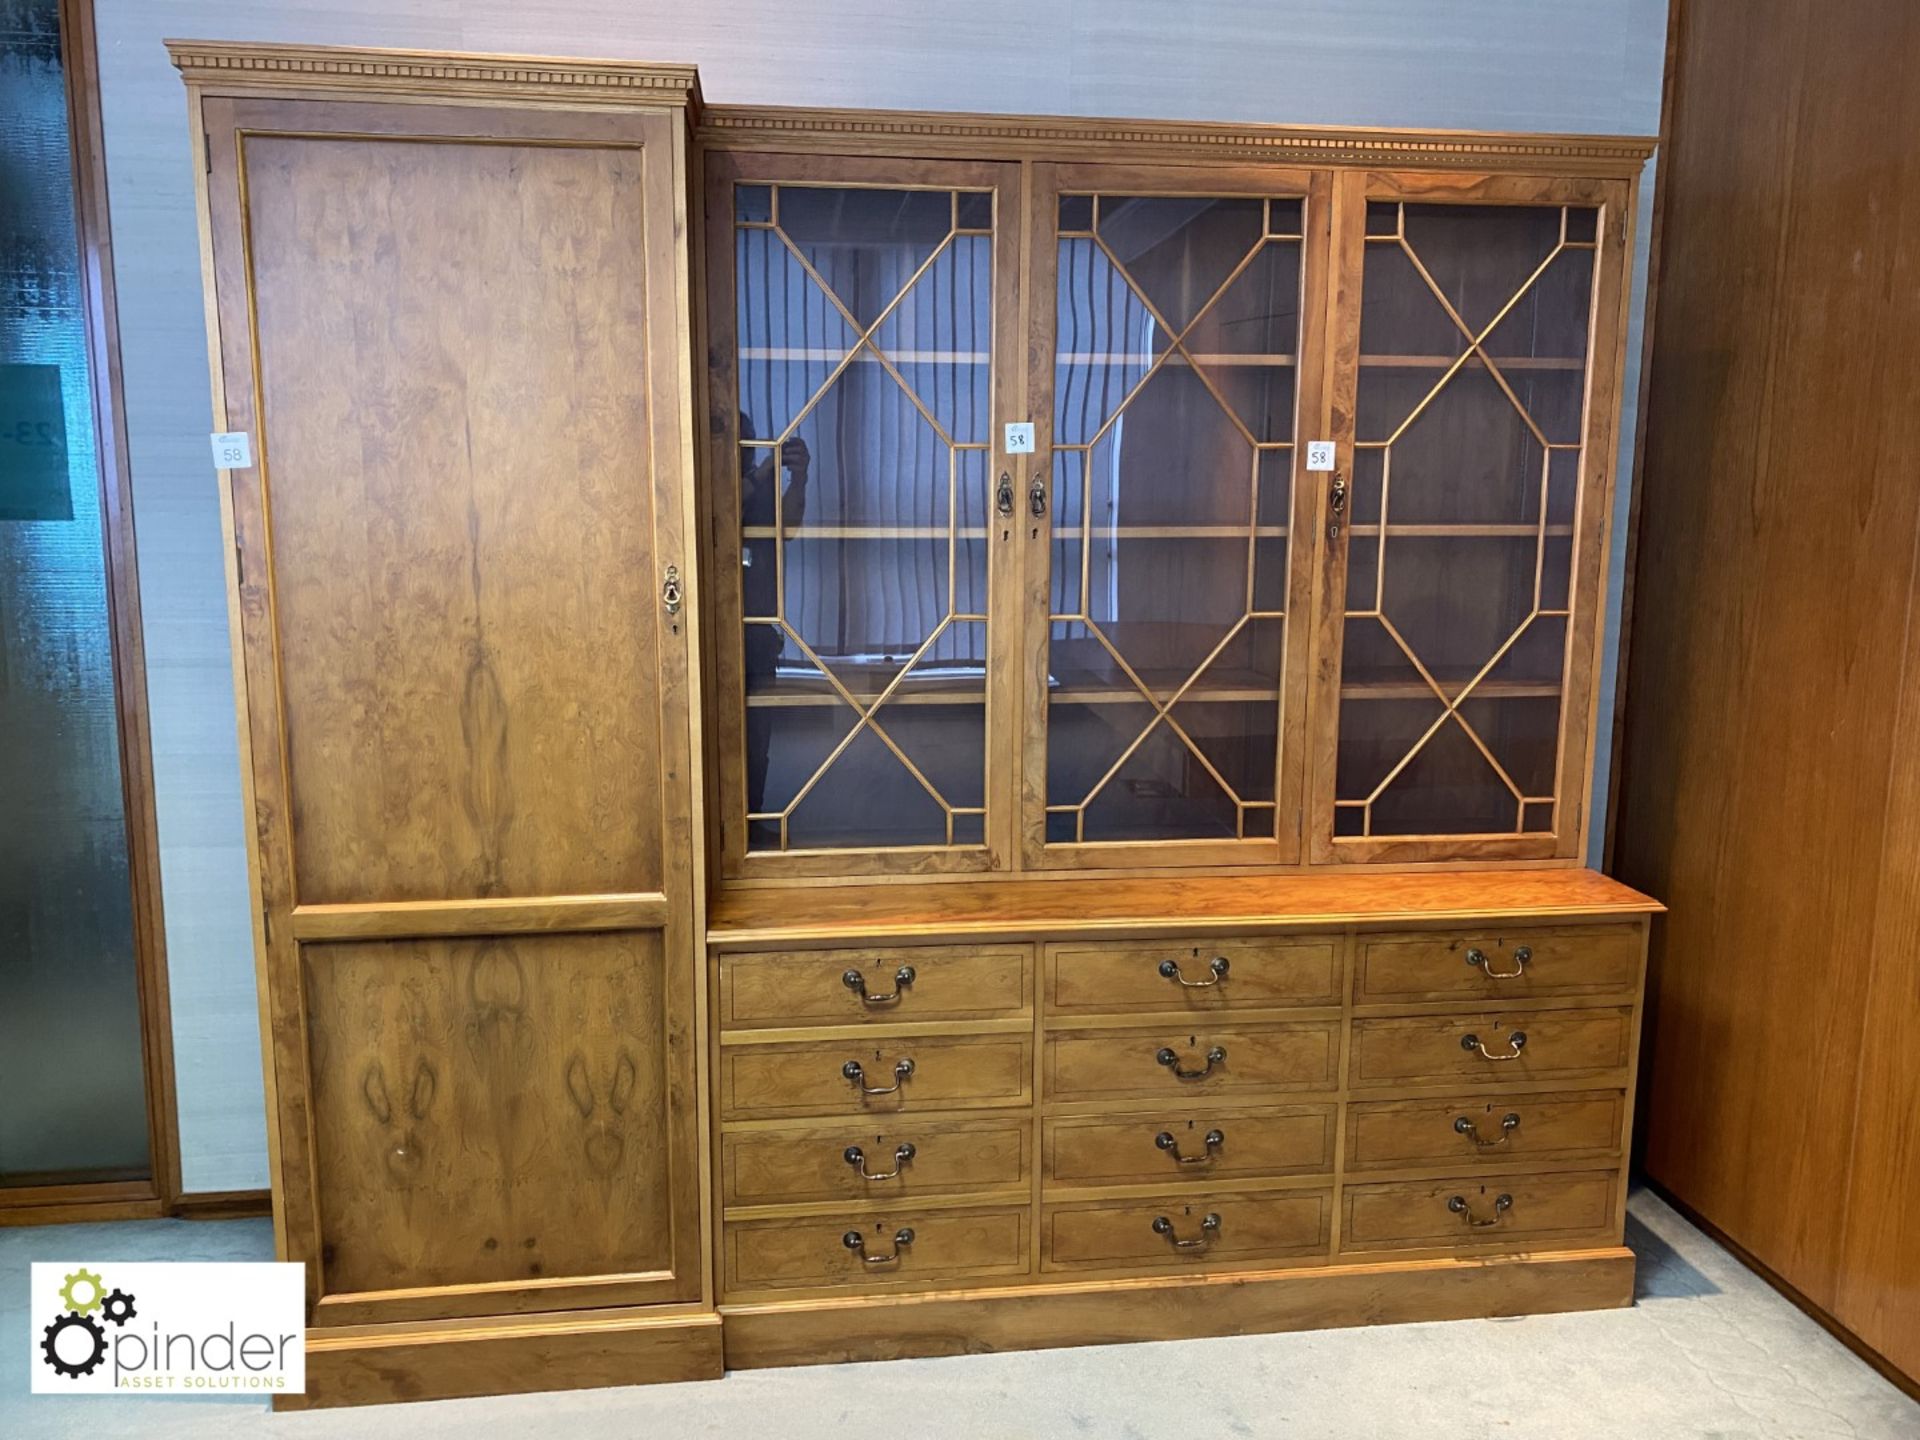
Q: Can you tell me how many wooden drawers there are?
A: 12